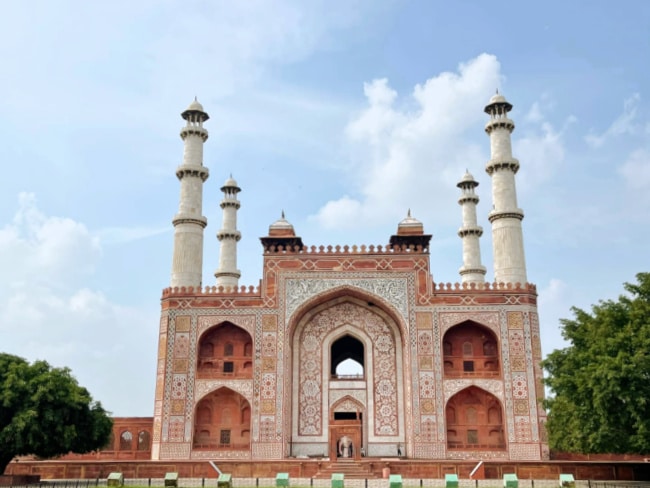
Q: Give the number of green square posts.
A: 9